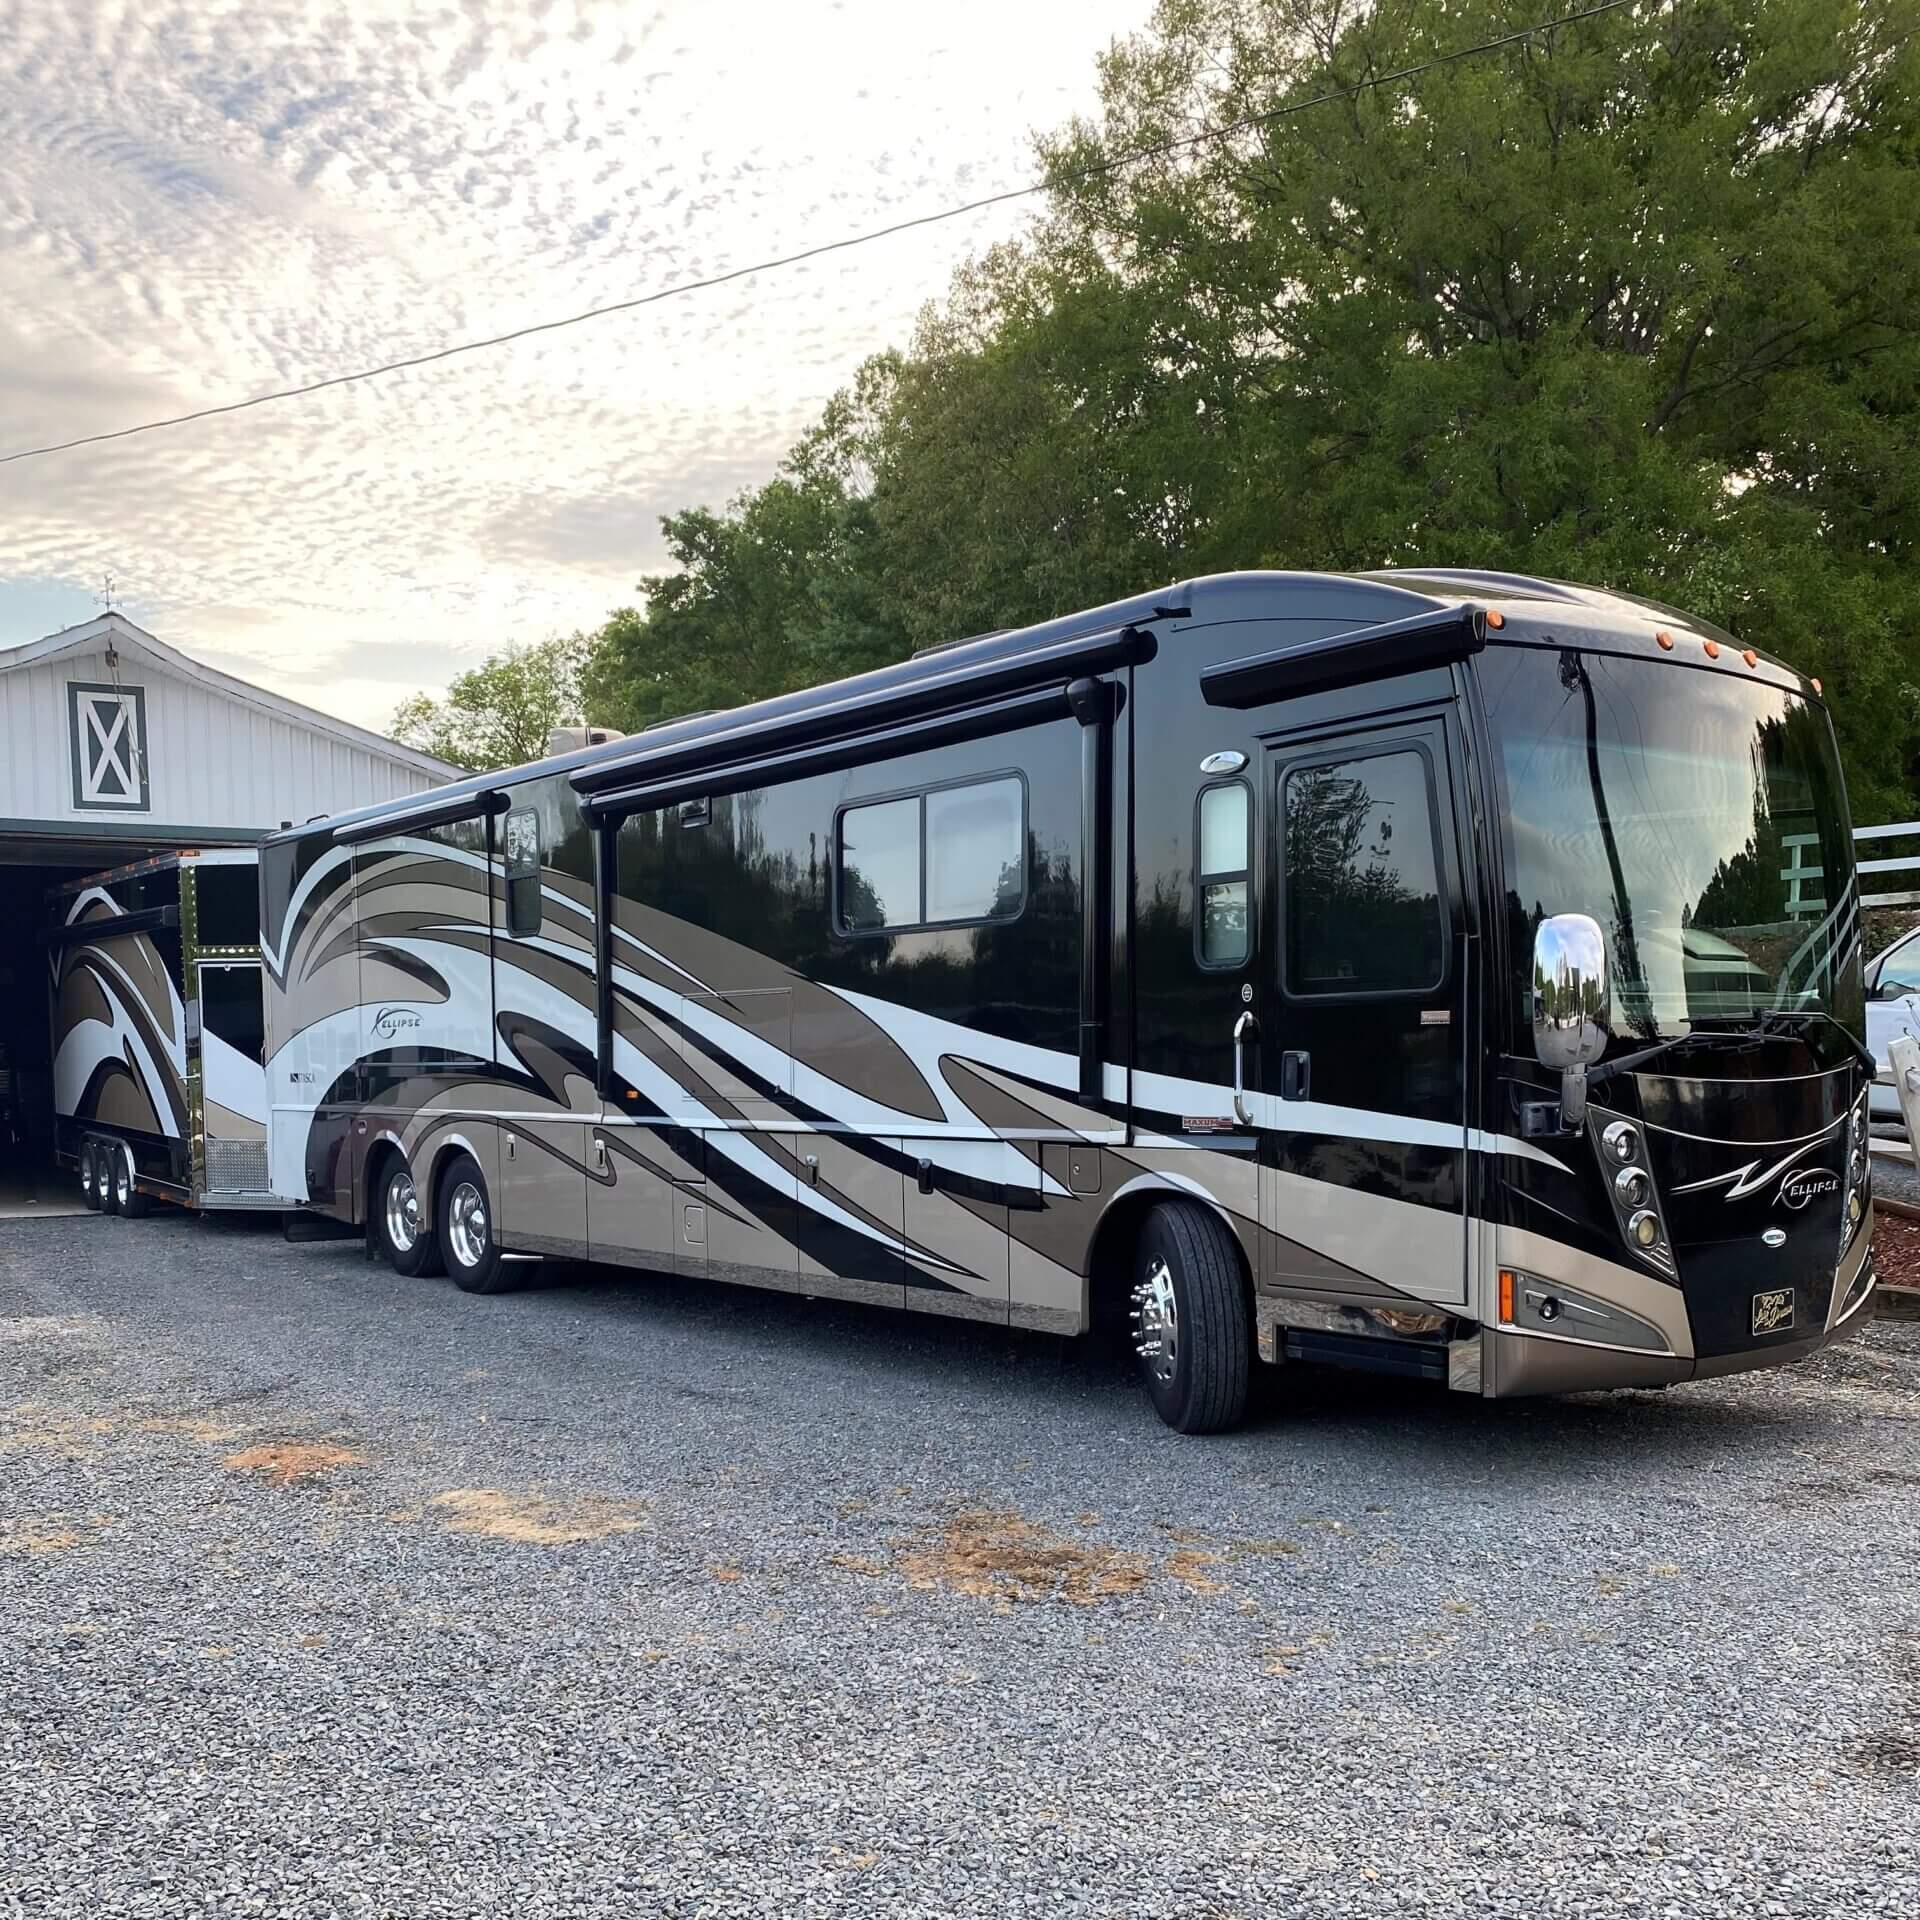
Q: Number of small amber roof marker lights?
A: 5